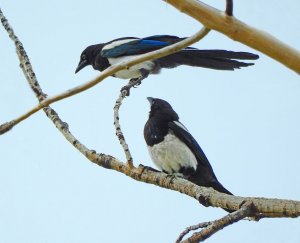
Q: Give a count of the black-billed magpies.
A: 2